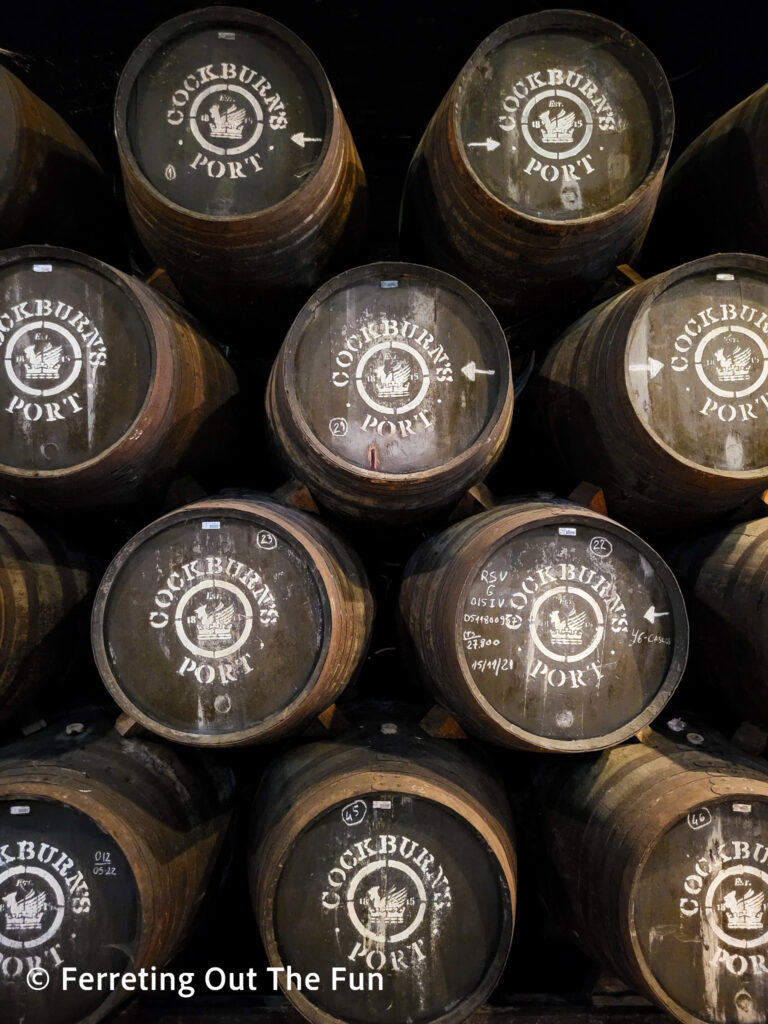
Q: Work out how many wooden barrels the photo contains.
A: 14